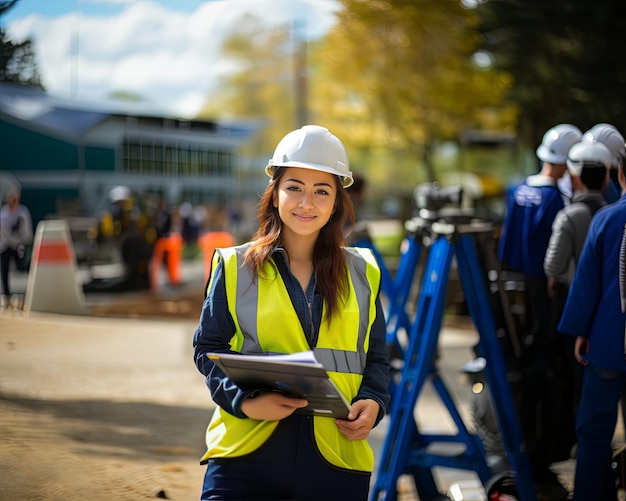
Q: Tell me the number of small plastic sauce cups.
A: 0